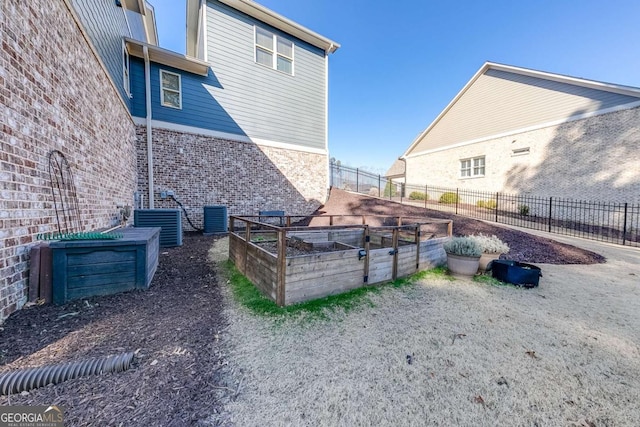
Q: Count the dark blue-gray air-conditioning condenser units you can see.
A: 2